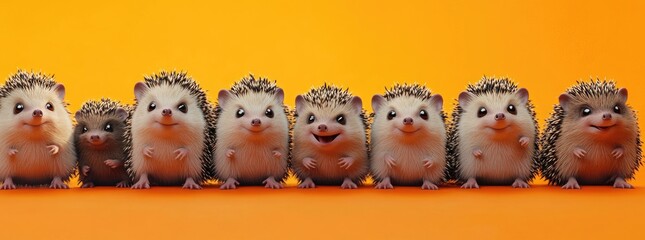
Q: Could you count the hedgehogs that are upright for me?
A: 8